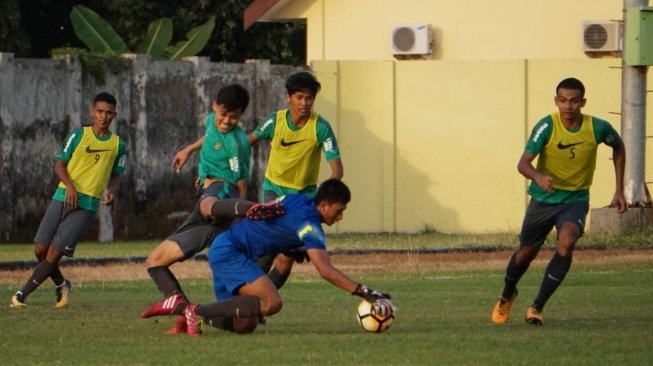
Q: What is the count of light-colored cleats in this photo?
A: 4